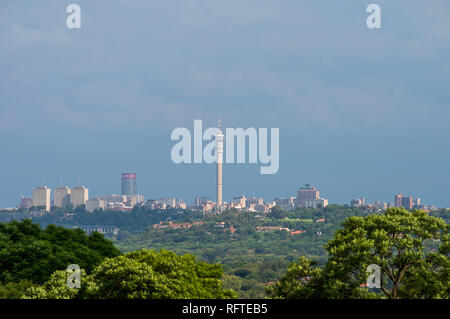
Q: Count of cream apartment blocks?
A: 3